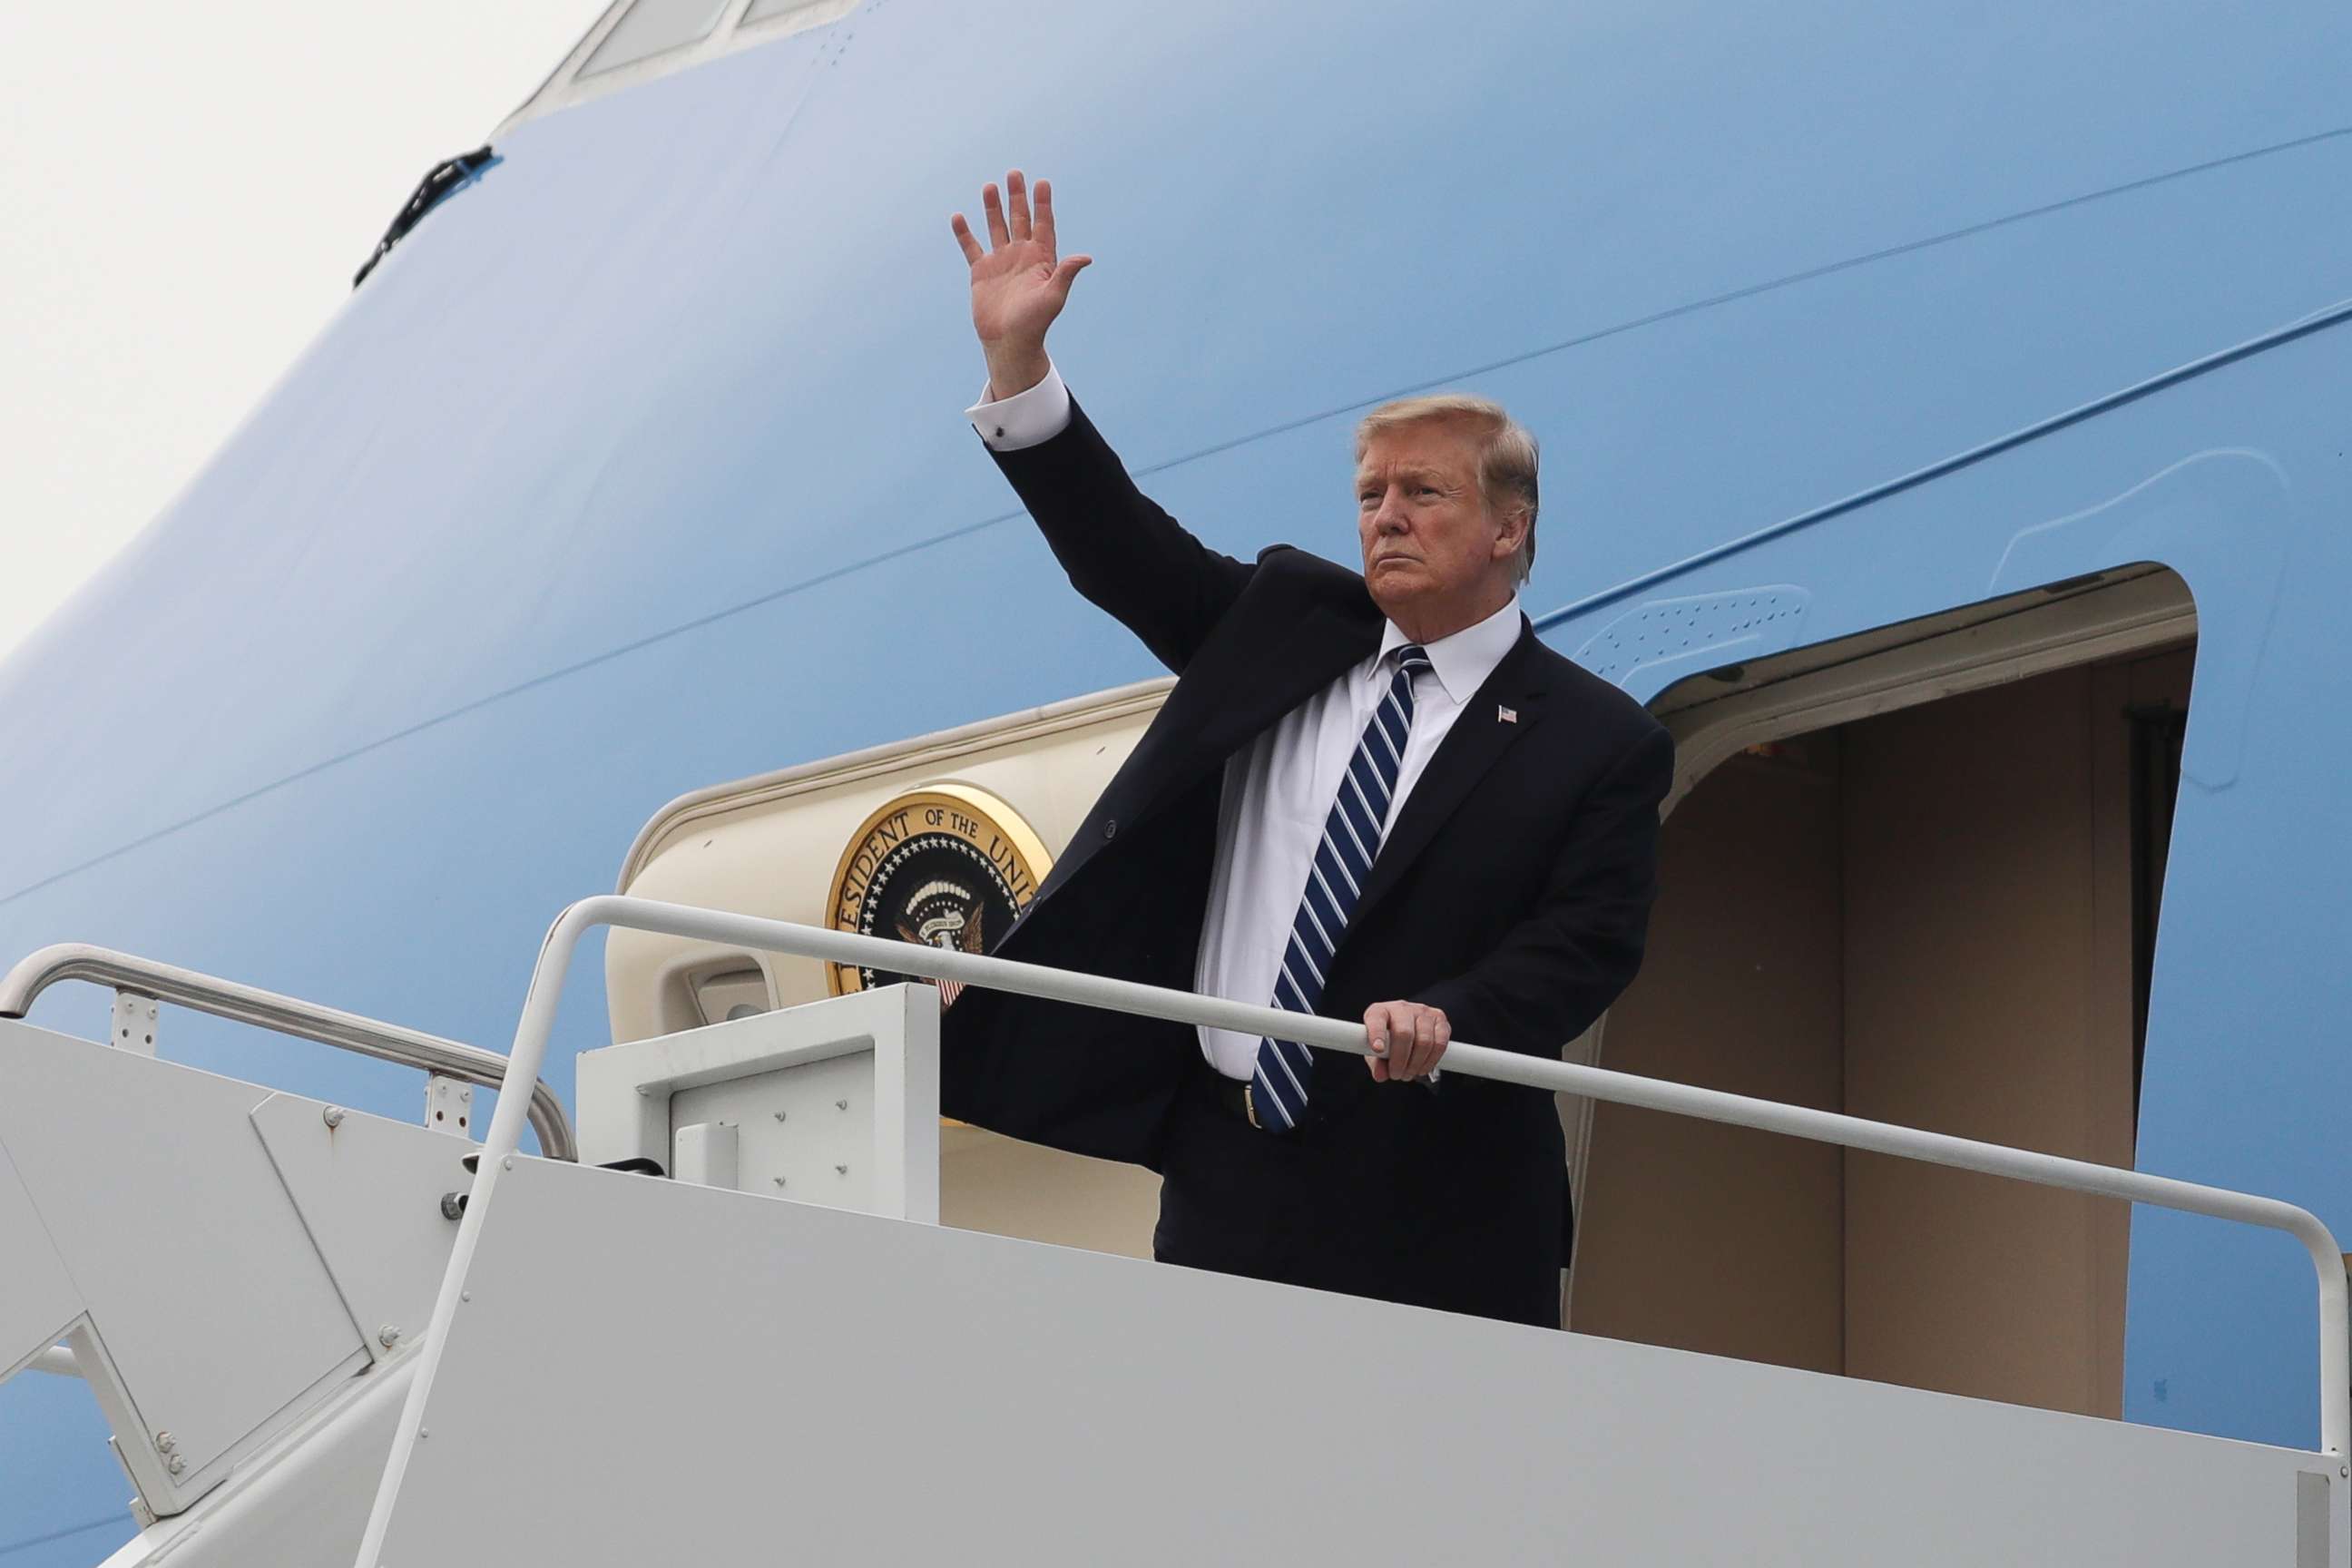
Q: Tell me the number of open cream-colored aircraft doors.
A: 1